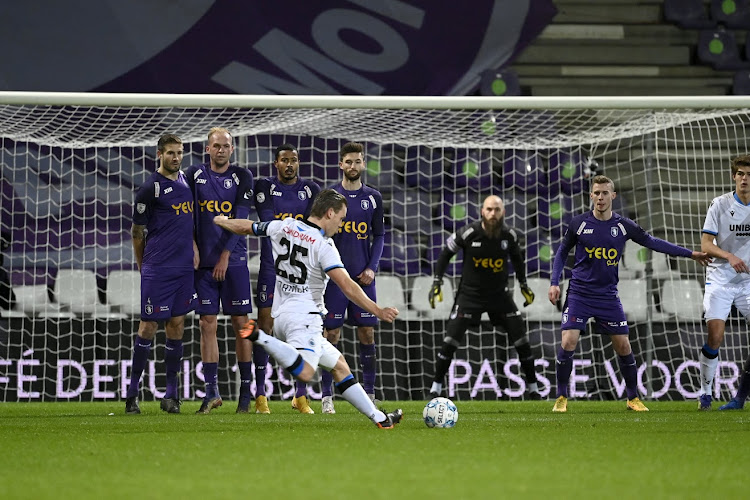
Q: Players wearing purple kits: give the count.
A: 5